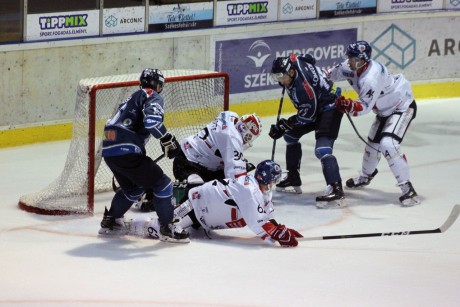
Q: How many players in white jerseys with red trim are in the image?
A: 3